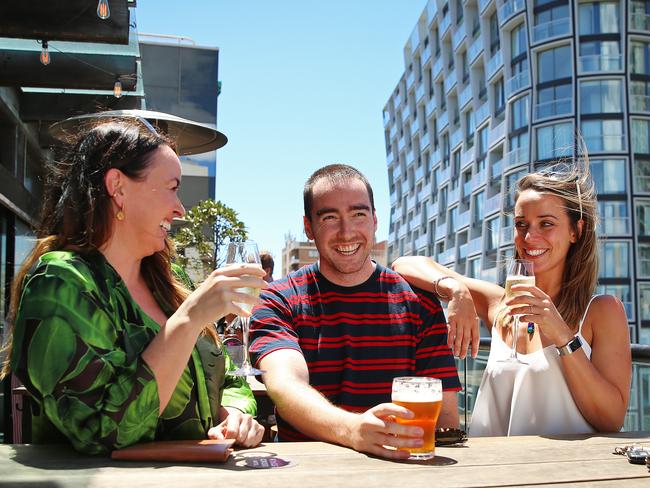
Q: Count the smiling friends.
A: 3